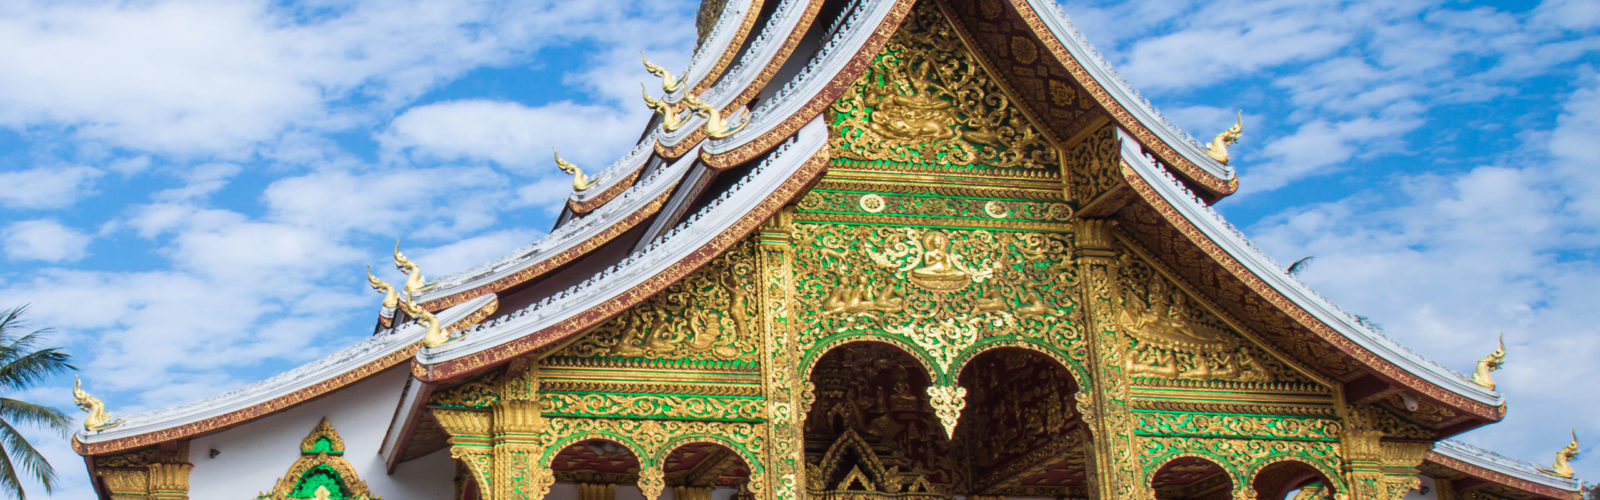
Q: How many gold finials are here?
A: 11